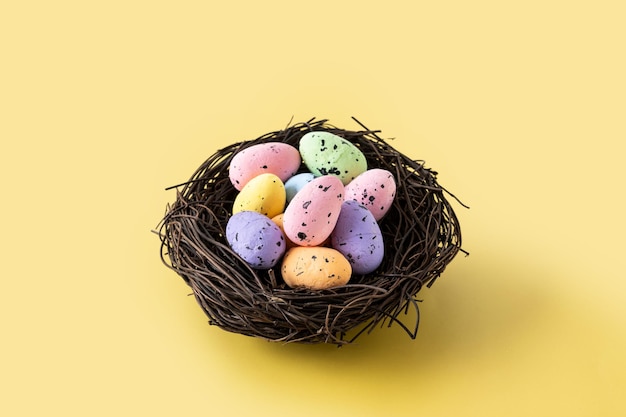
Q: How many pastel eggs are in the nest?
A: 10